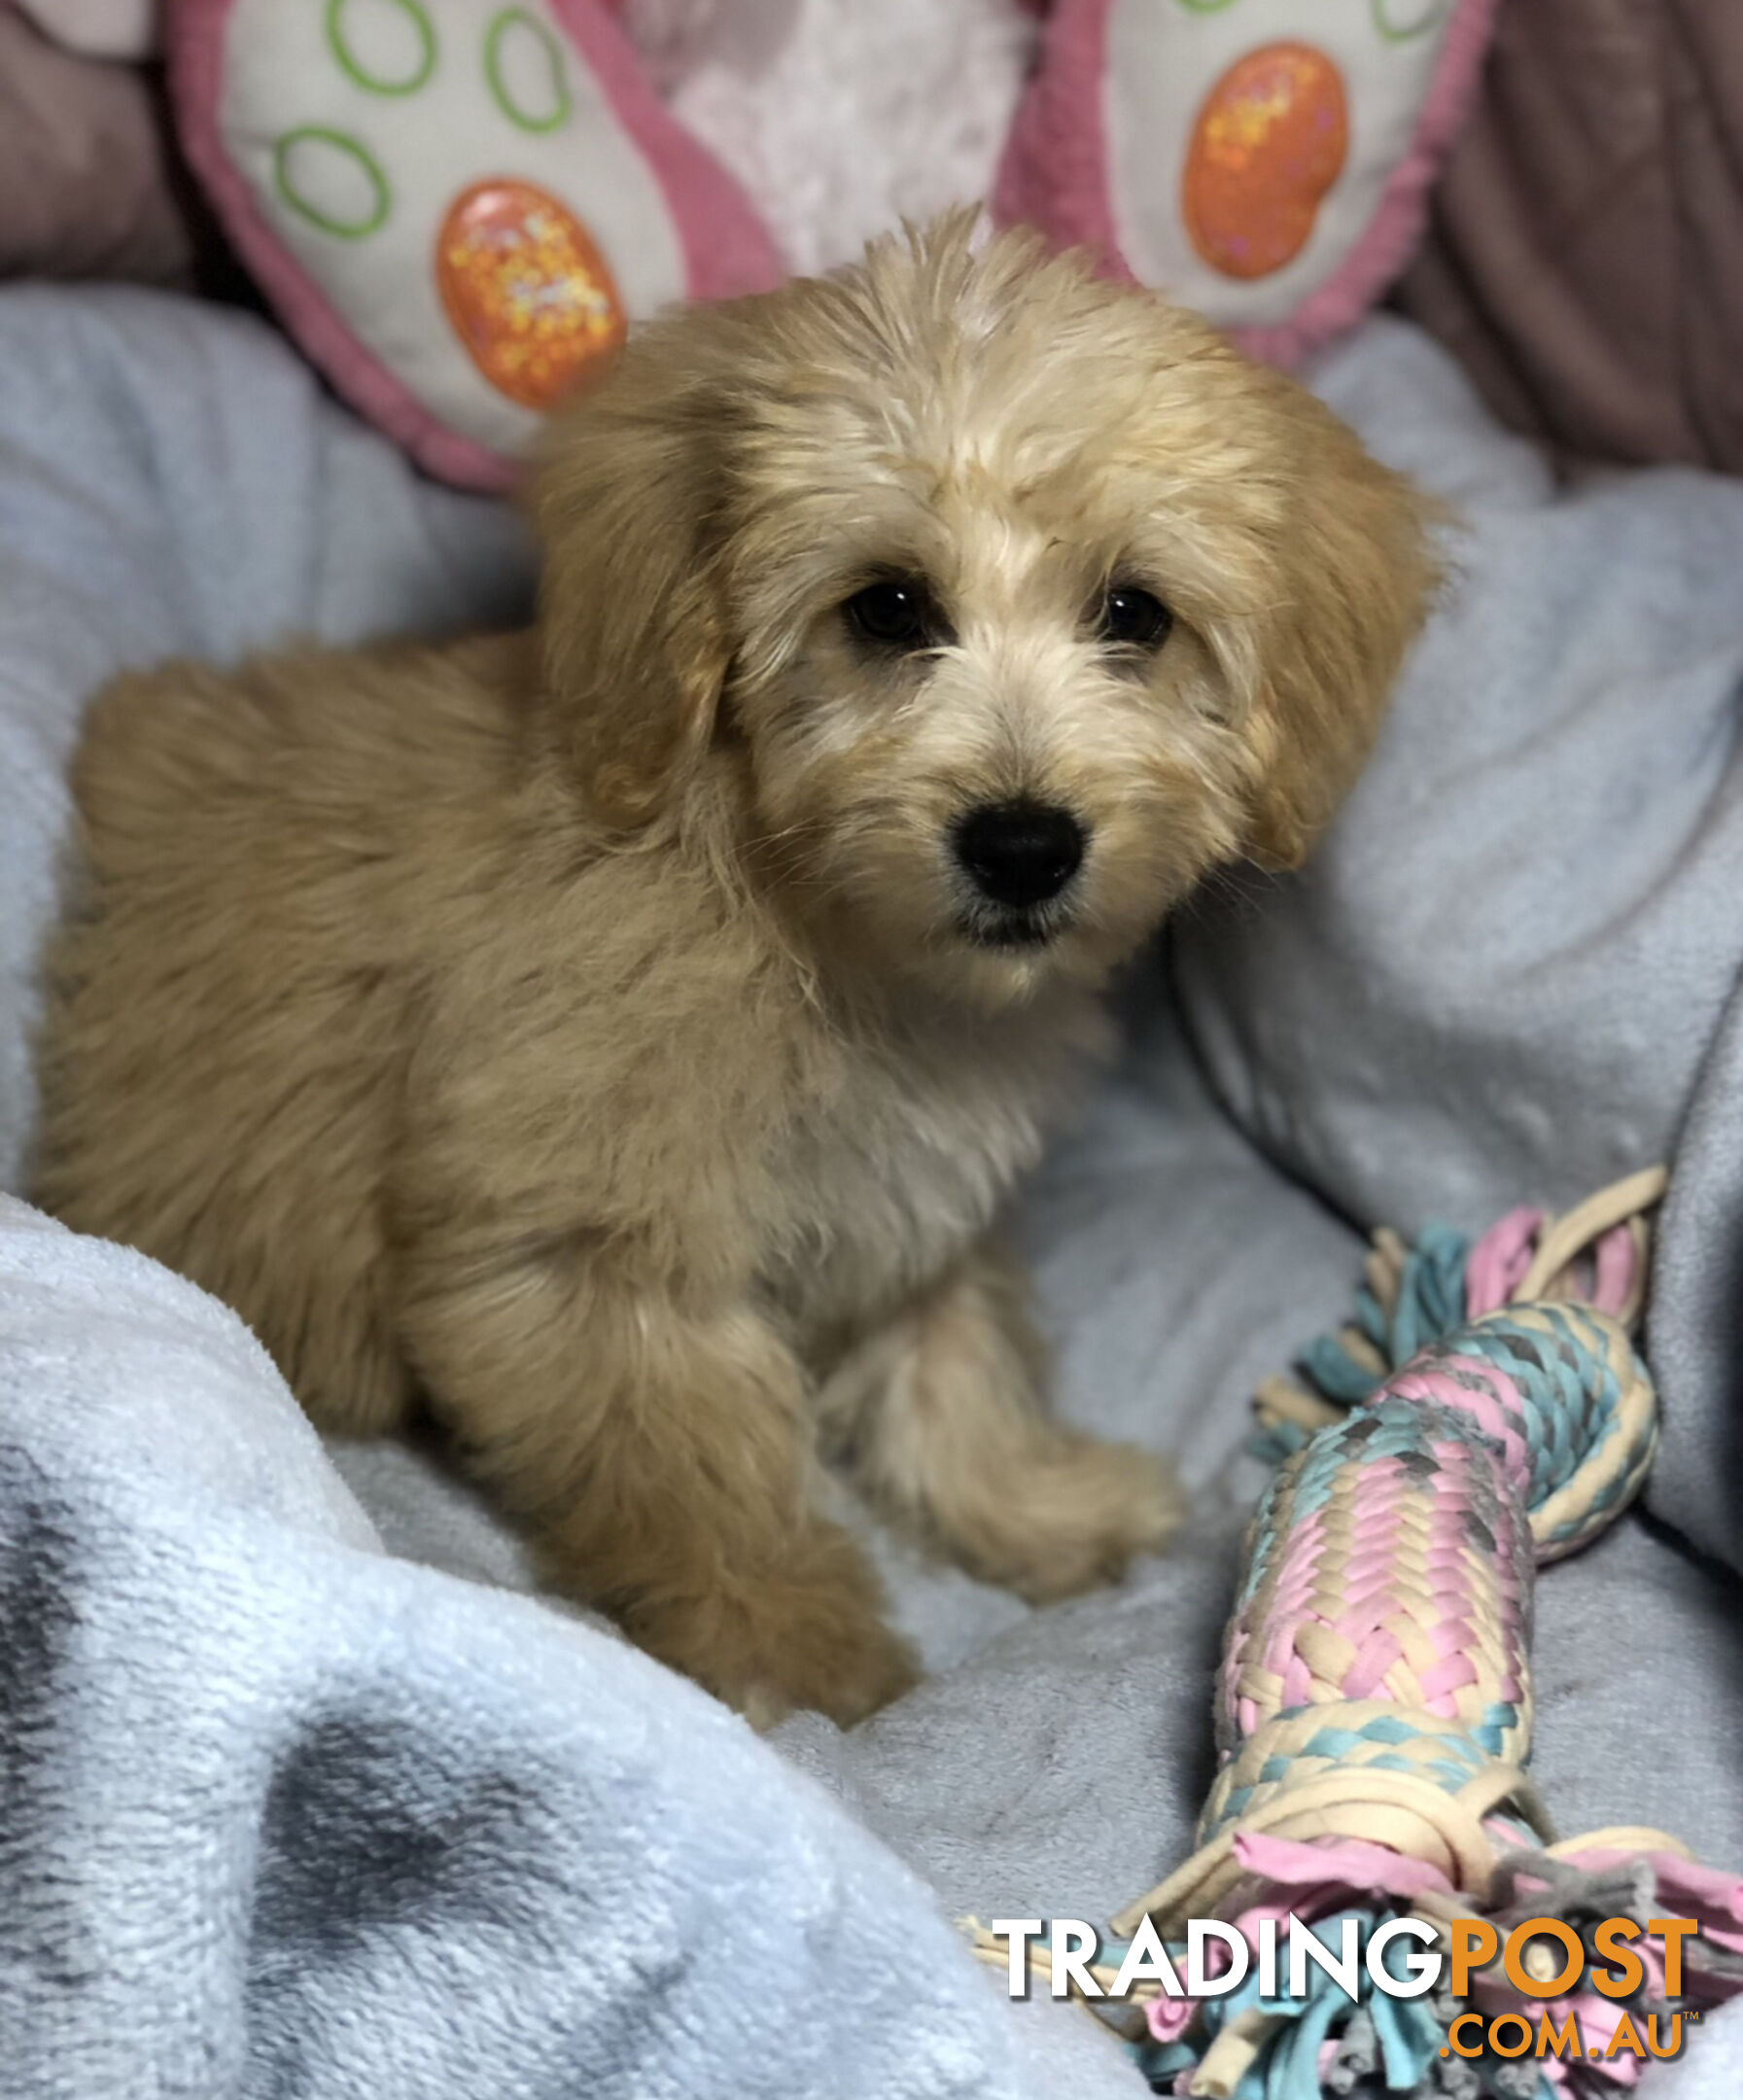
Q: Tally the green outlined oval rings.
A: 5